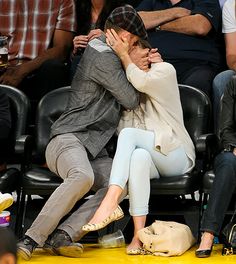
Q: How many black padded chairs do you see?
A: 4